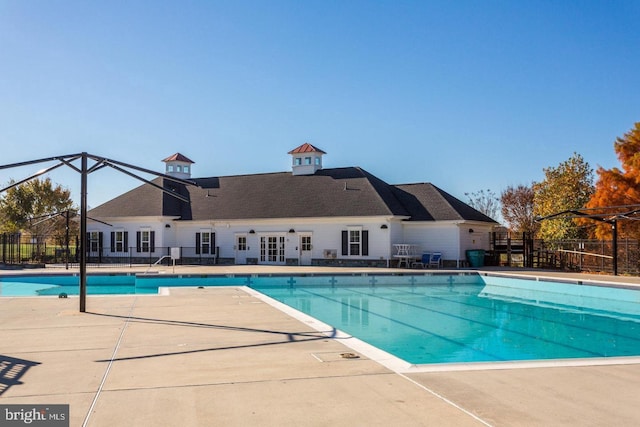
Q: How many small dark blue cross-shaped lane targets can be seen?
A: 6